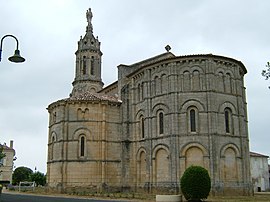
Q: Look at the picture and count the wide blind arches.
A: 4